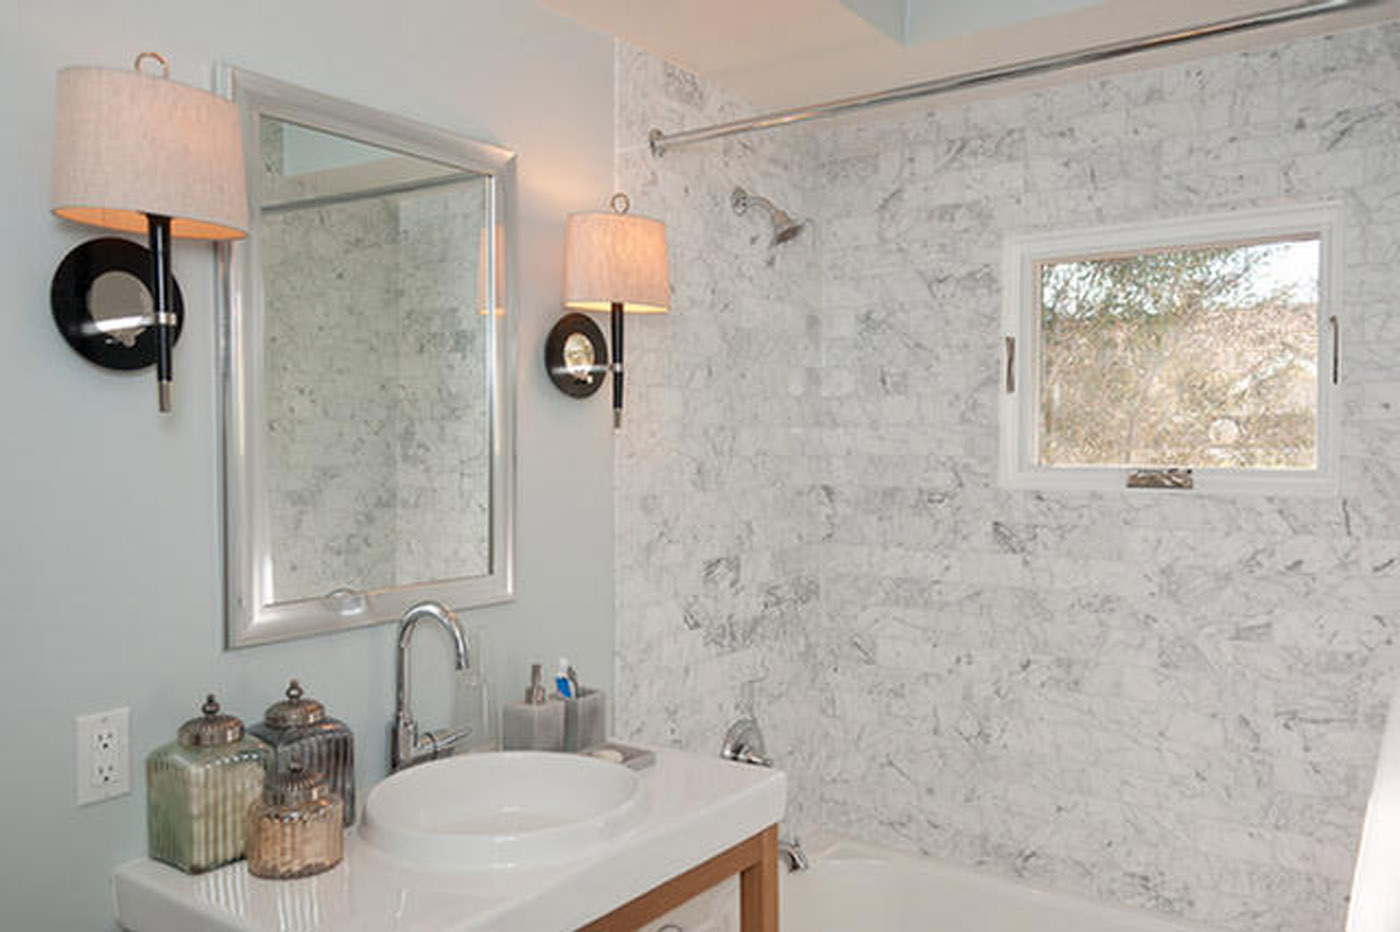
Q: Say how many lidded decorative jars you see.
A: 3